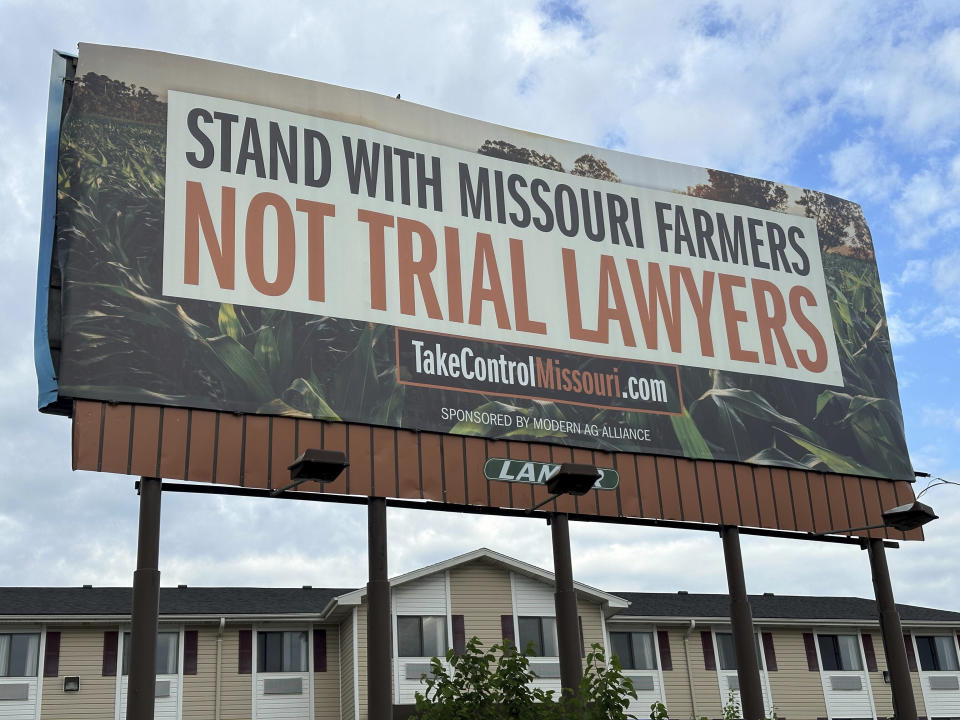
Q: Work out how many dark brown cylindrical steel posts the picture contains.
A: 5